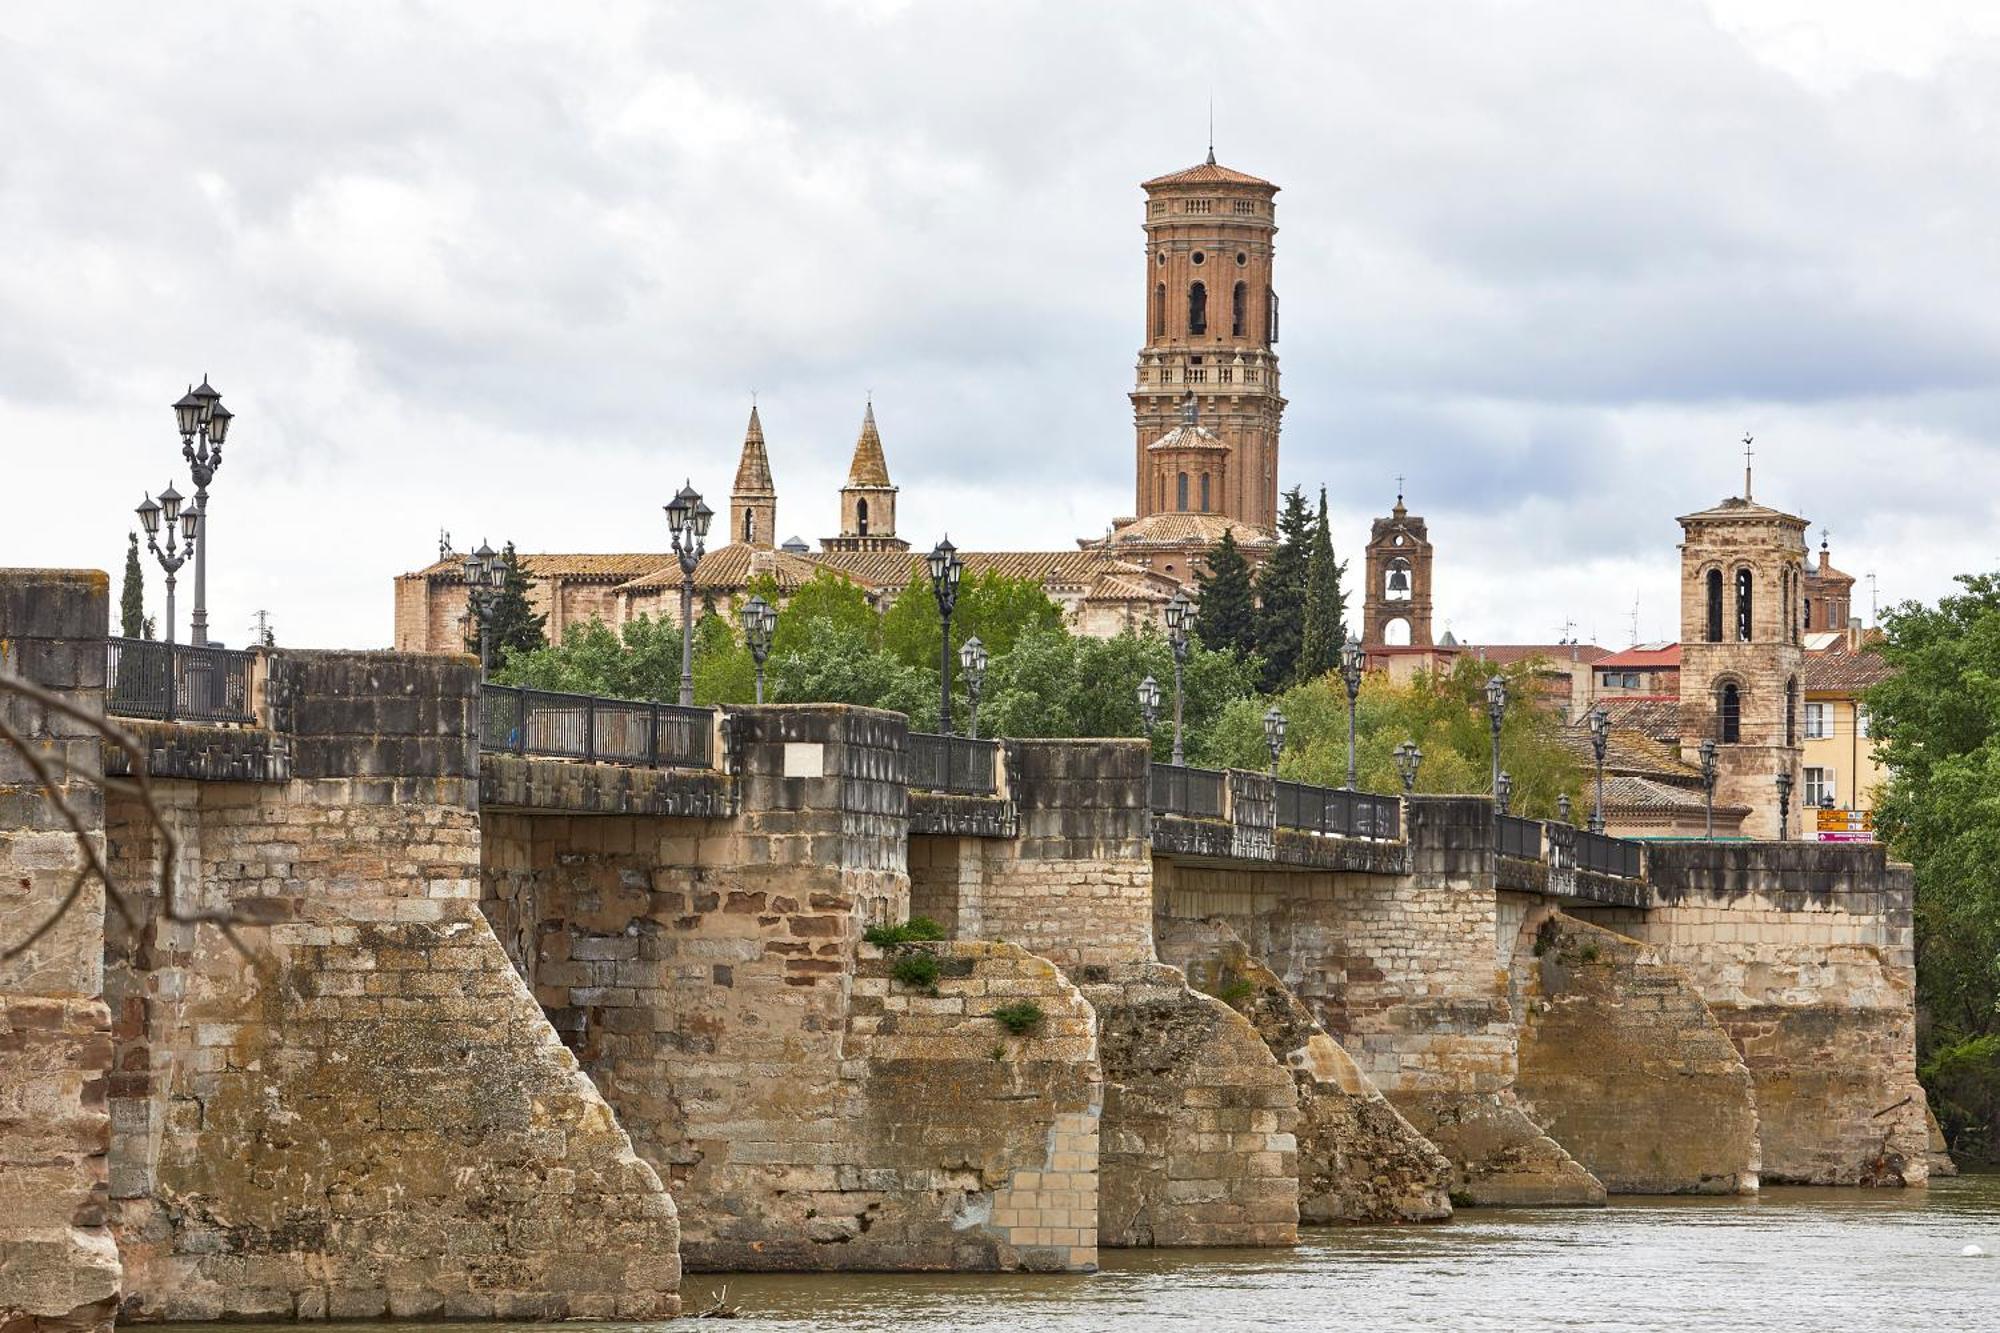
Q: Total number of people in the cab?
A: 0